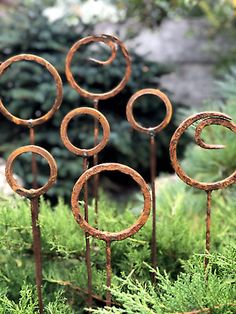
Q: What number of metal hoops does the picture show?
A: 7